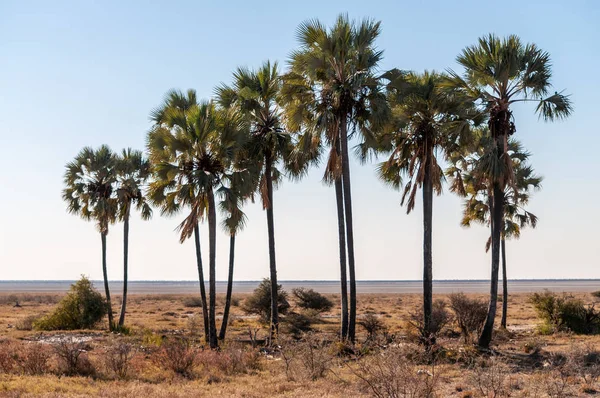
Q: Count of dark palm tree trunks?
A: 11